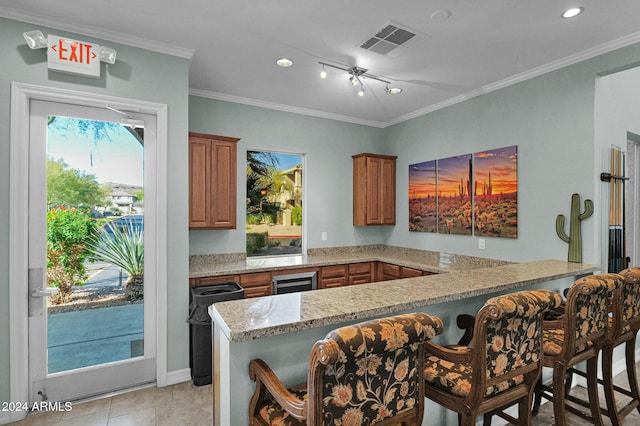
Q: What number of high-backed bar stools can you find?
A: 4